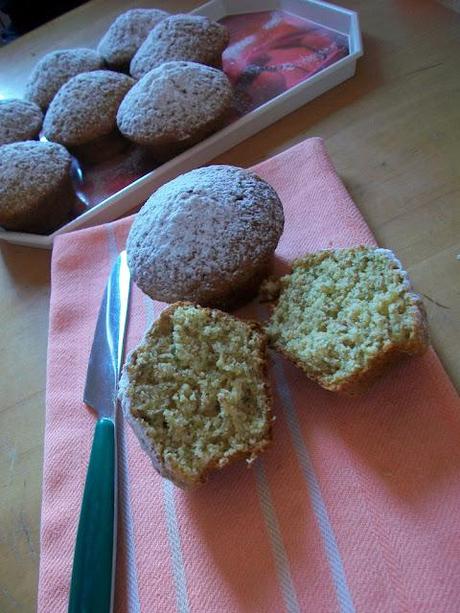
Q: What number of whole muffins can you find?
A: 8